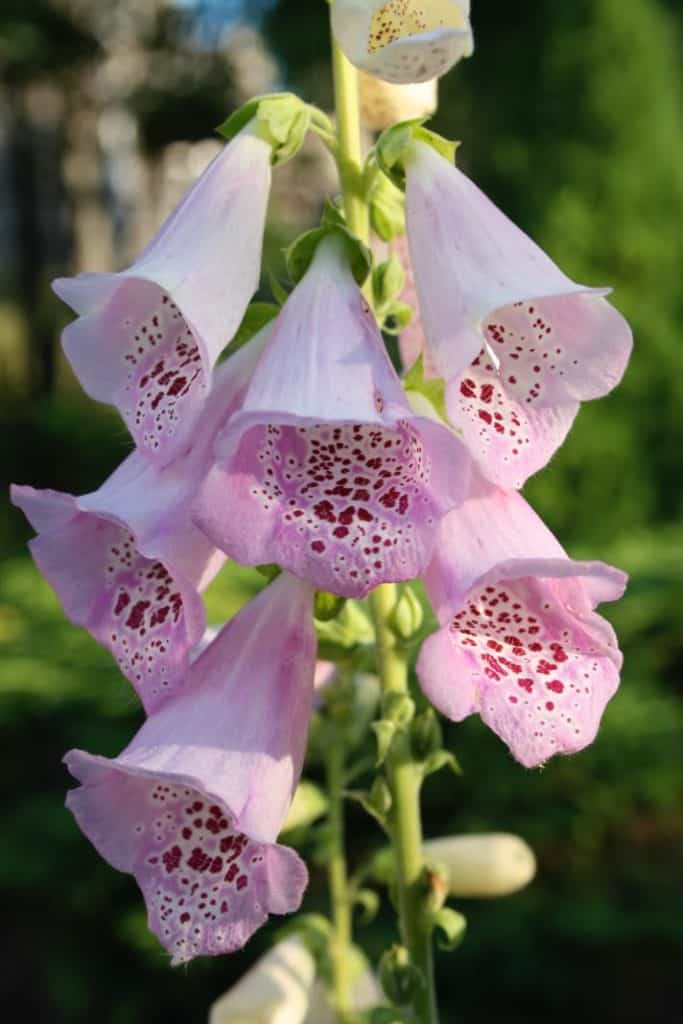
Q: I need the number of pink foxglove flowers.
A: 6